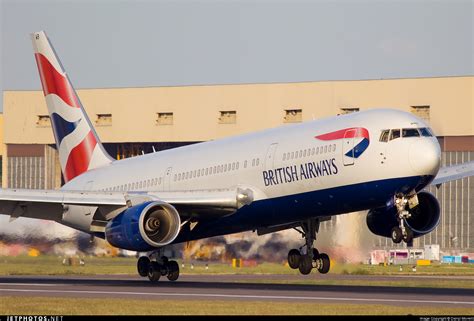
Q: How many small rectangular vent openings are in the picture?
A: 7